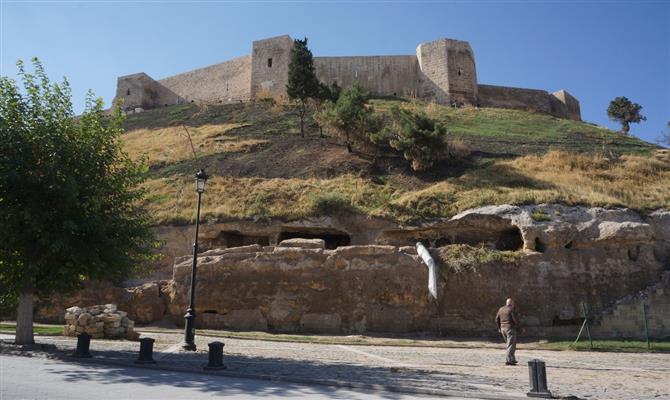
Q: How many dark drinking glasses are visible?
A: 0